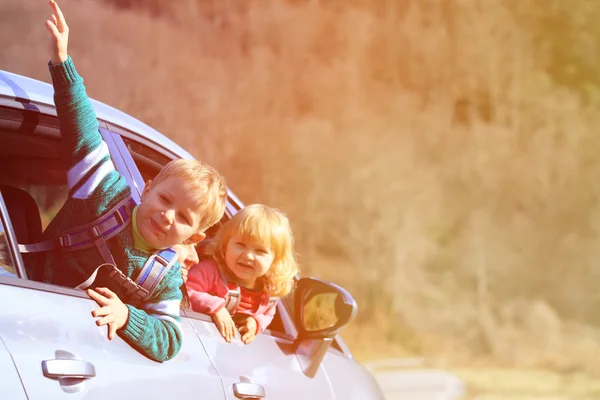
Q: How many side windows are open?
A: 2